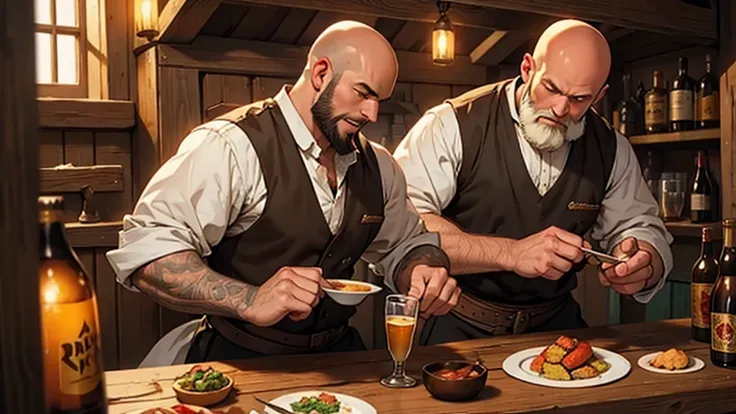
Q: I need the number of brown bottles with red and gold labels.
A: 2